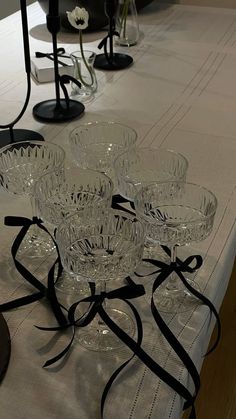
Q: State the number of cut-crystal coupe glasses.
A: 6